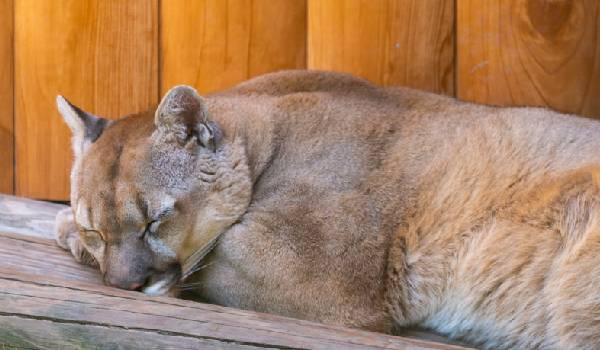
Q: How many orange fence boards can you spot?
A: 5